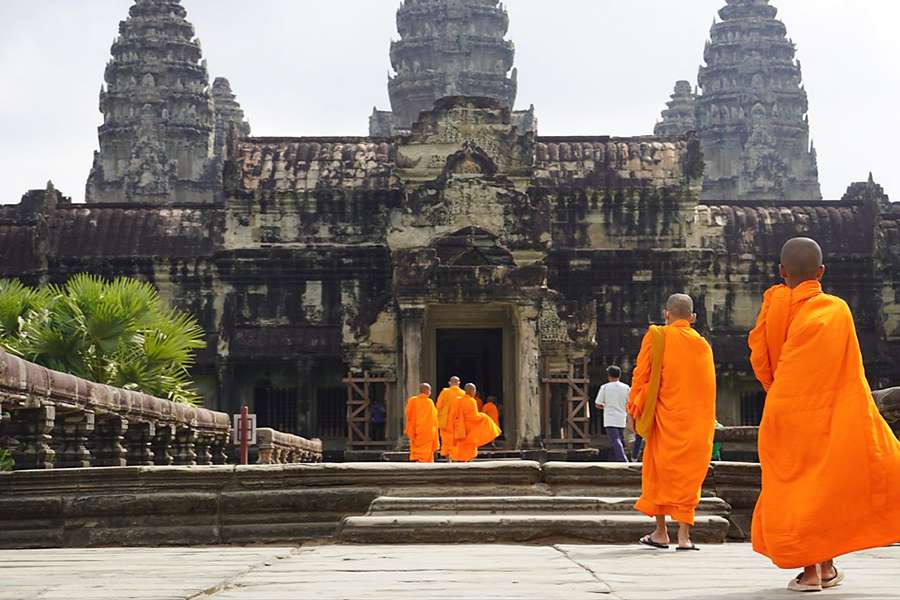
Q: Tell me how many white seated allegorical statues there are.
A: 0